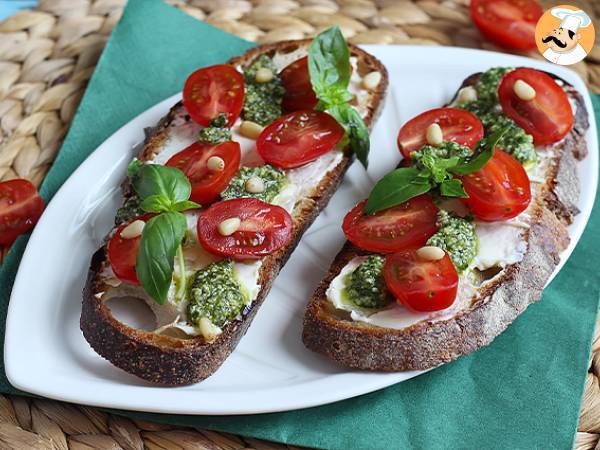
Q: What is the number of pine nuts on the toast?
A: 12